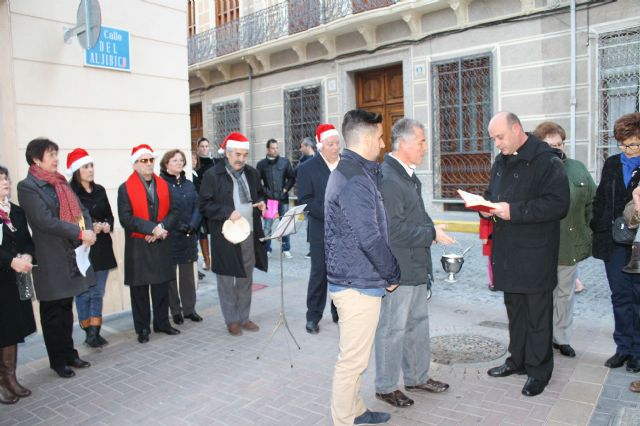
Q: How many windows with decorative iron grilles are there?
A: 4